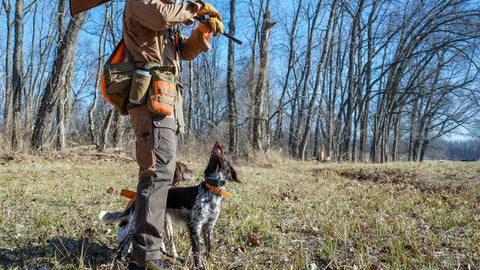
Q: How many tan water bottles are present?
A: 1